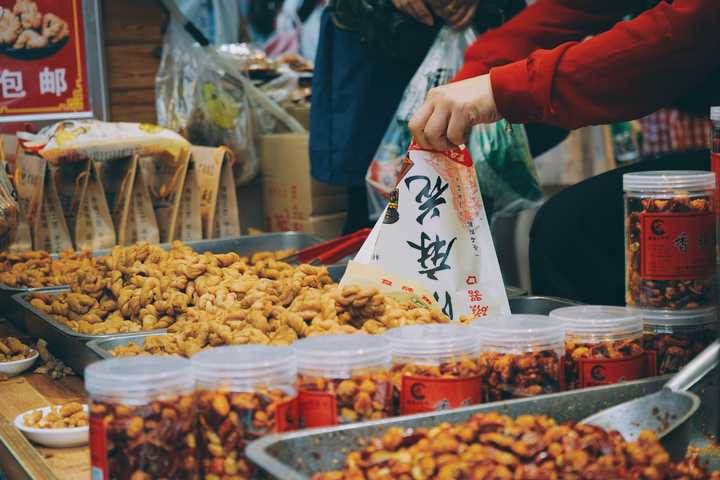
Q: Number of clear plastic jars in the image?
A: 9